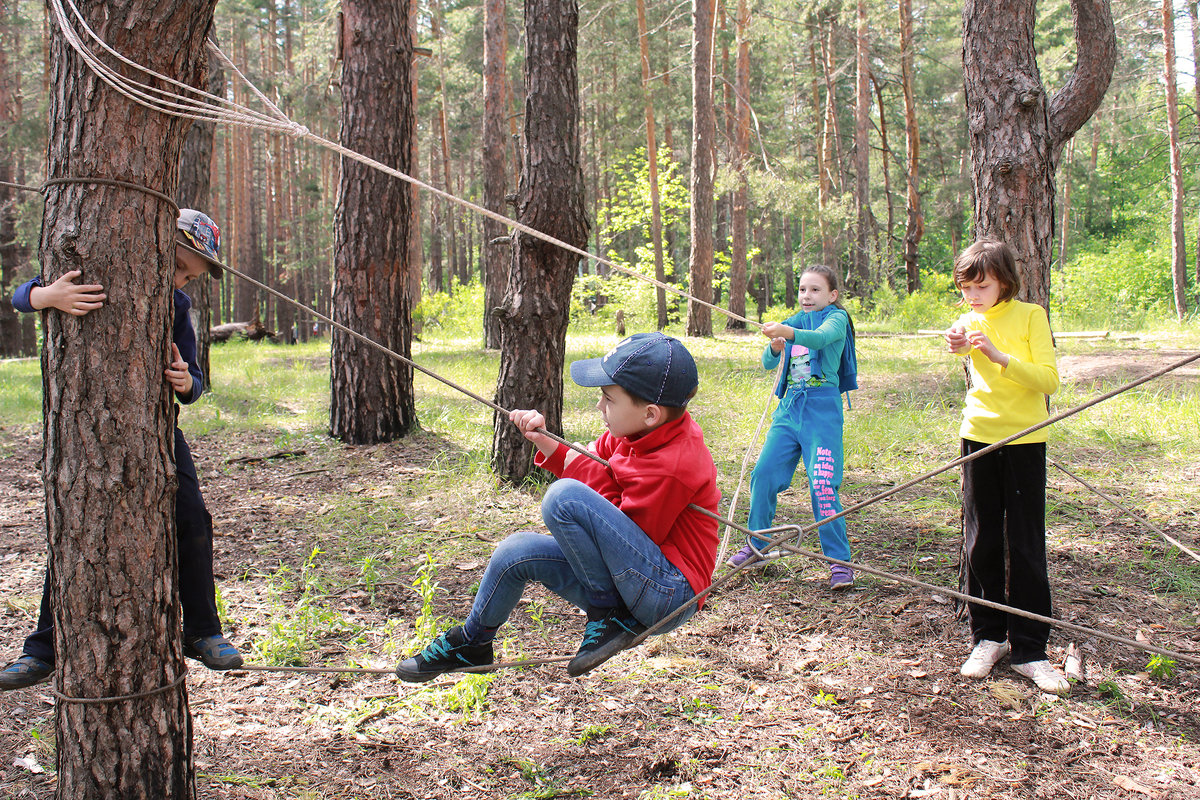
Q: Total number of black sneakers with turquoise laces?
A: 2